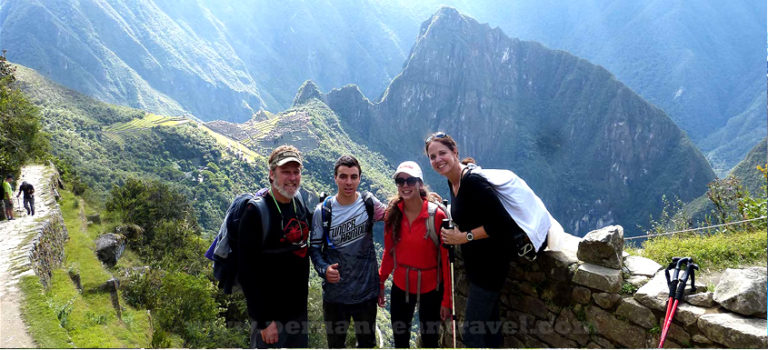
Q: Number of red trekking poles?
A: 2